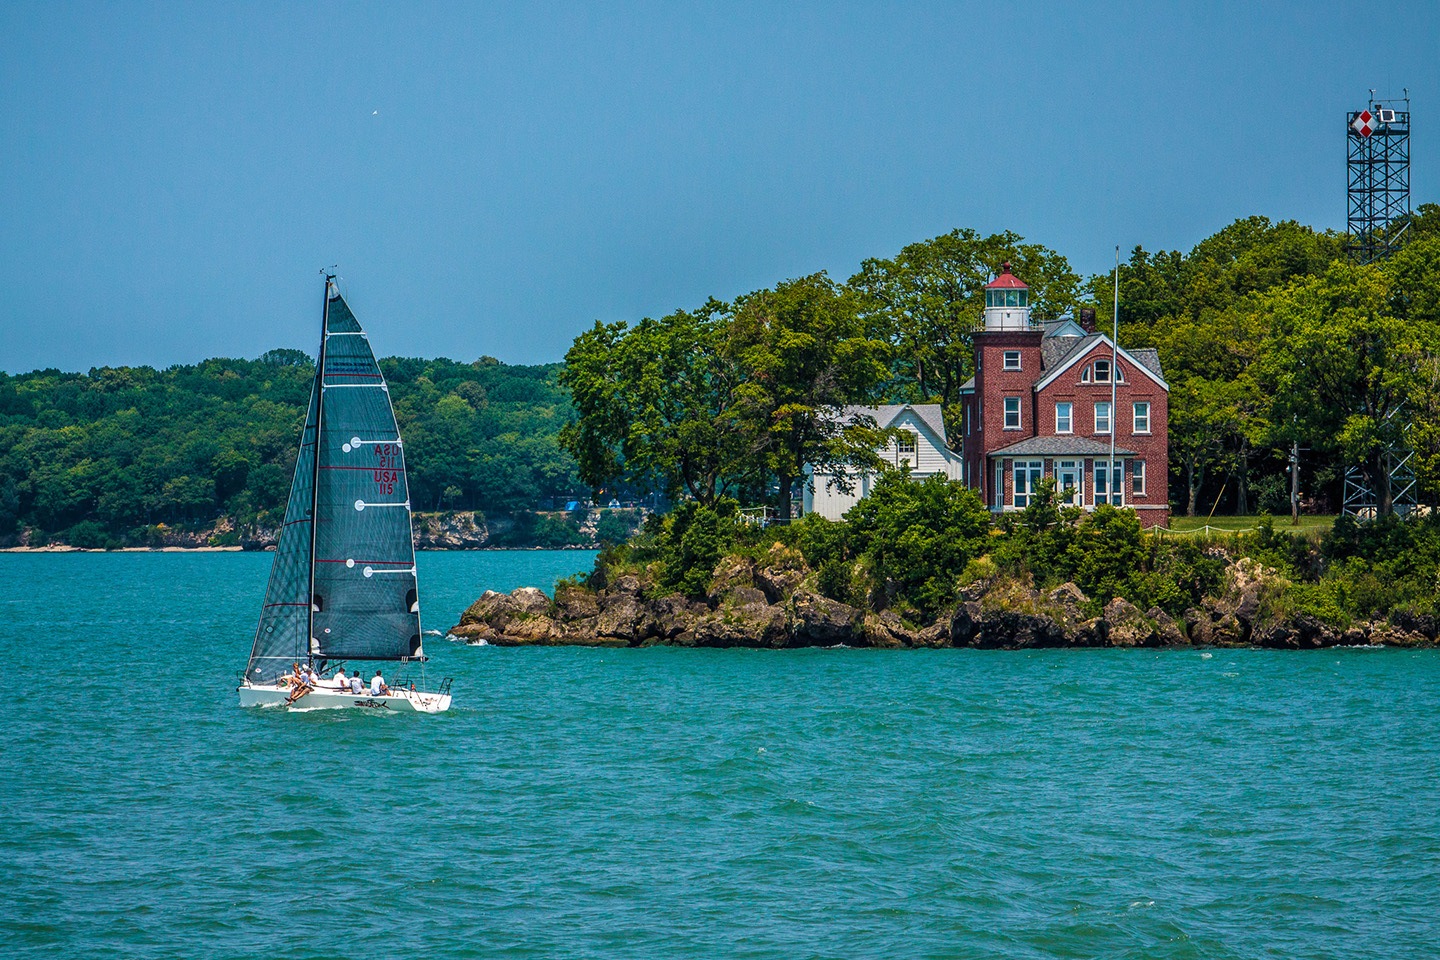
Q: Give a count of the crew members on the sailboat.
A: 6